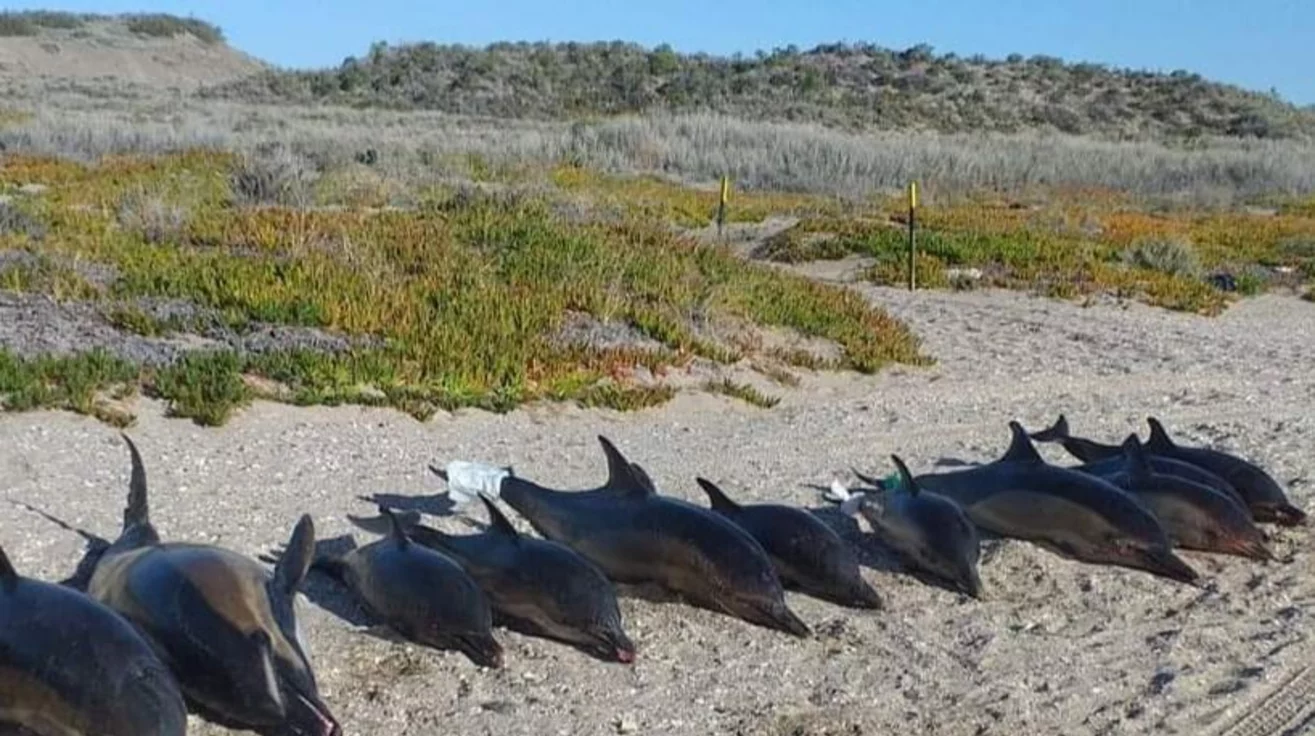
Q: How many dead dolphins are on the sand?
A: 11